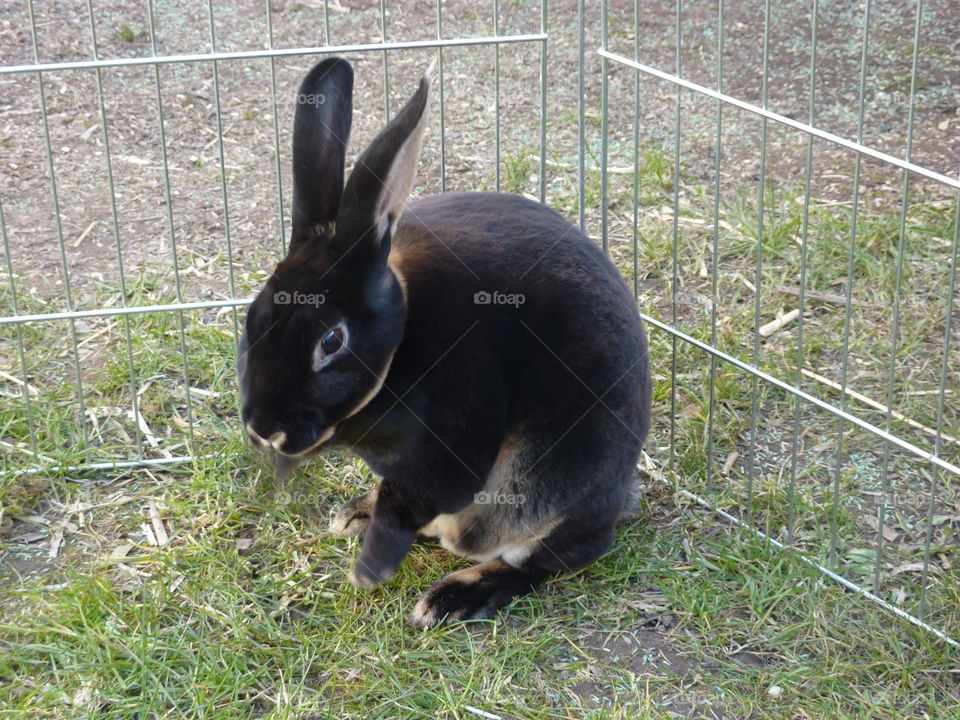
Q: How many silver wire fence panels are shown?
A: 2